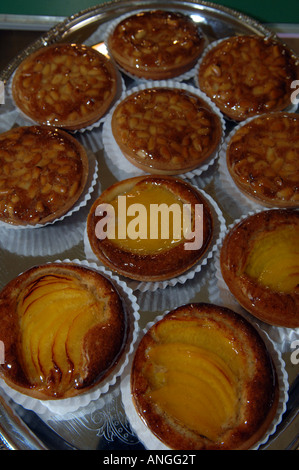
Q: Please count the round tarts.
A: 10